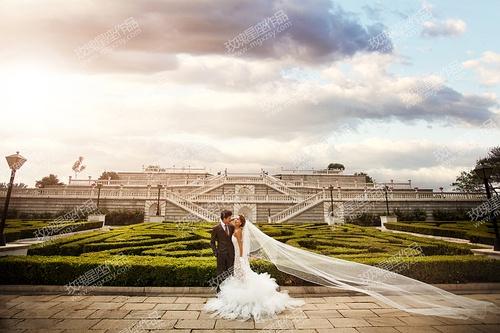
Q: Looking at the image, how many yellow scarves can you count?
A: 0